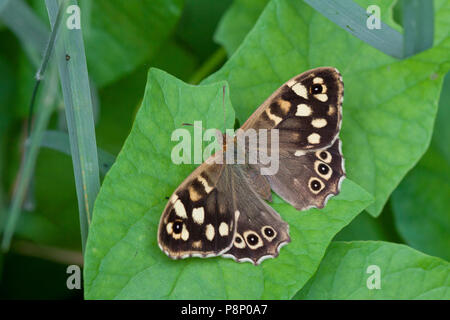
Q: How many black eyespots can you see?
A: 8